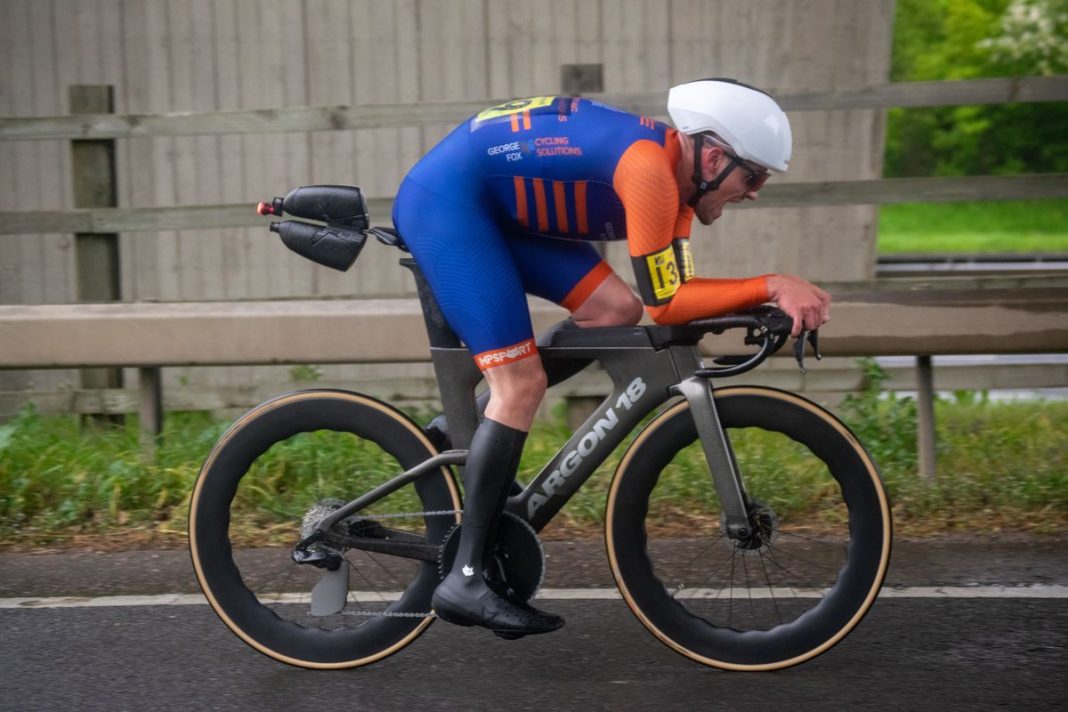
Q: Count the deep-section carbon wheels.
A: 2